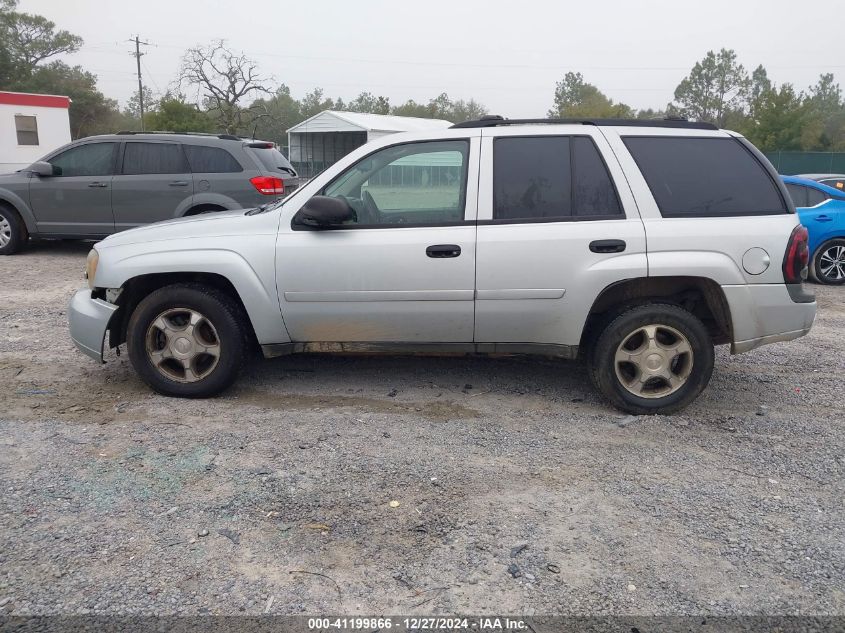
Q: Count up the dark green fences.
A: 1